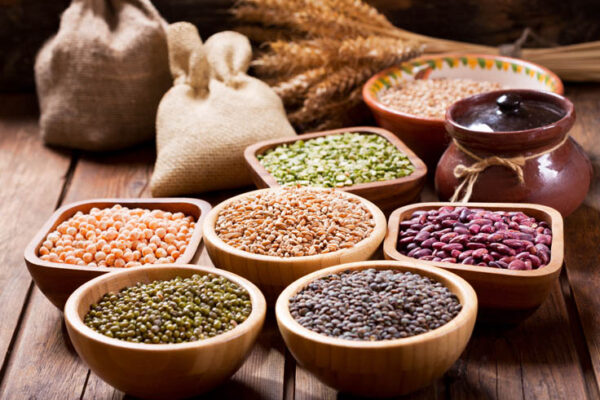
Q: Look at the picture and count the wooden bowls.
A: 6